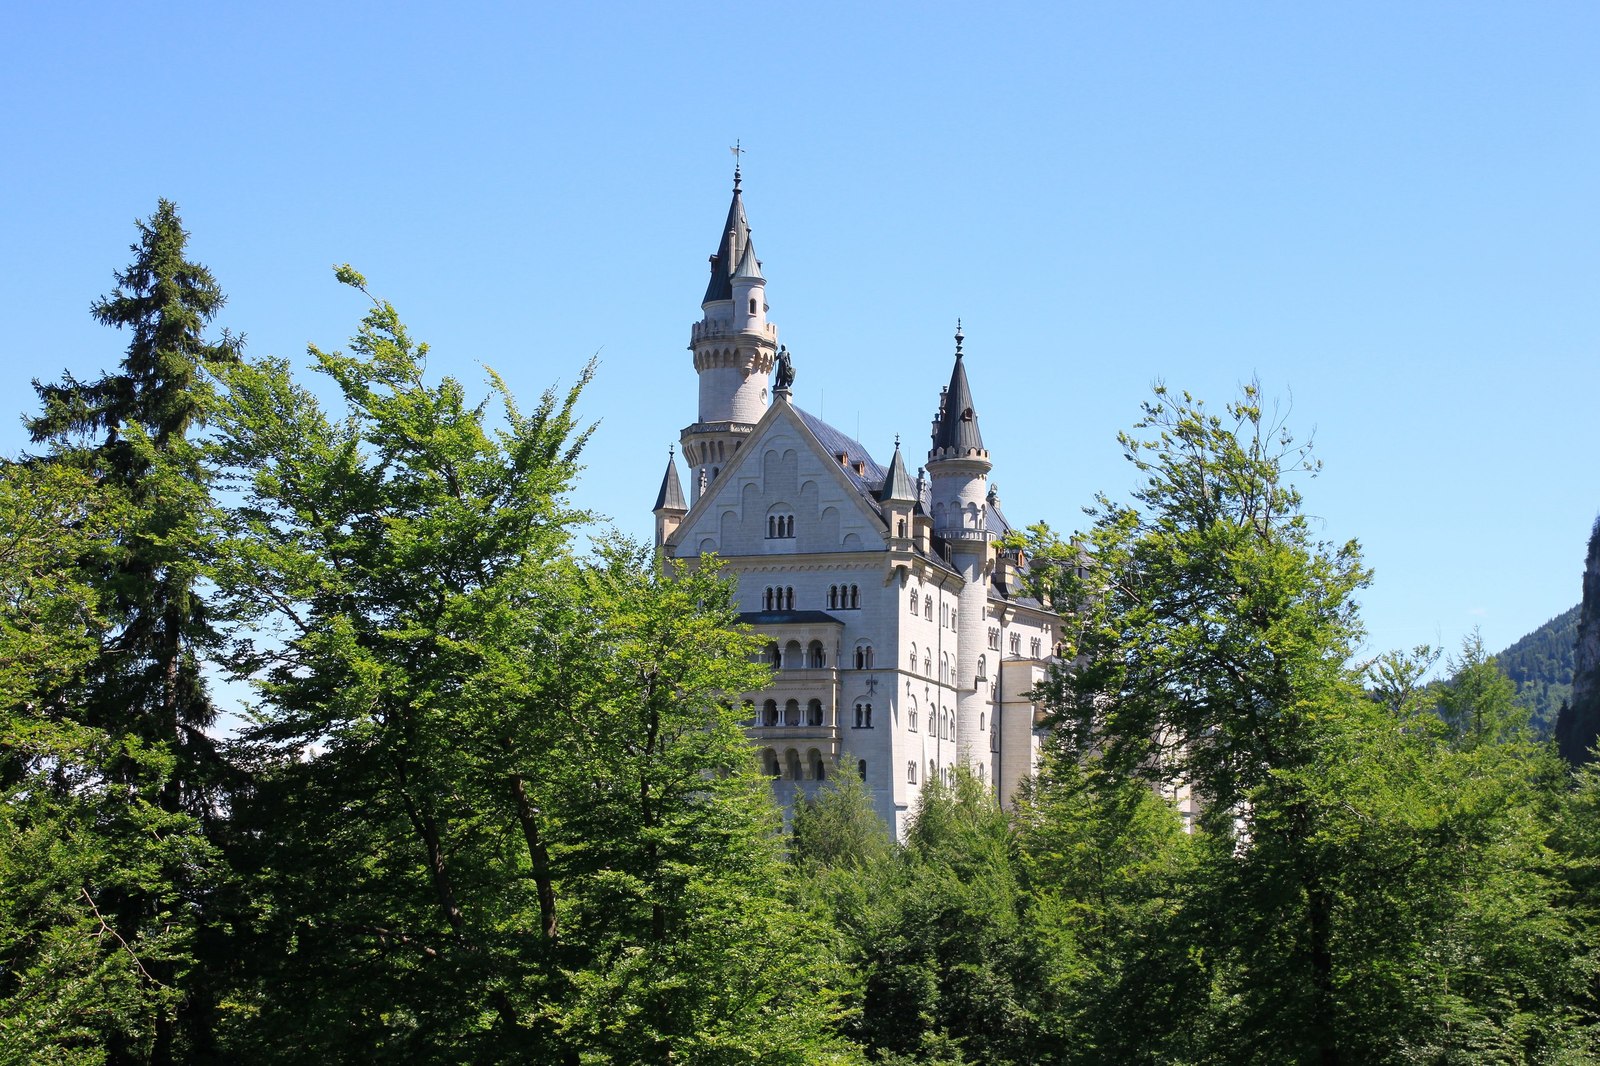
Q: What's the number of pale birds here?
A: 0